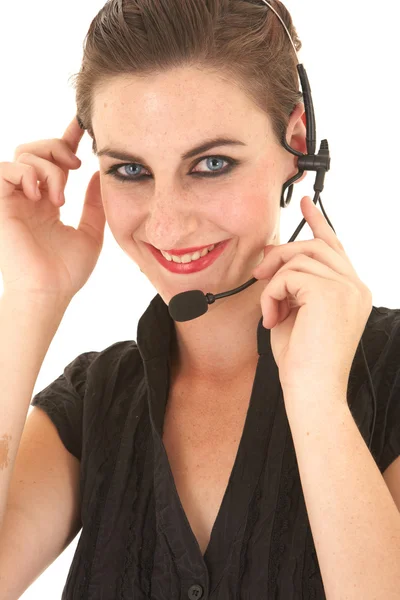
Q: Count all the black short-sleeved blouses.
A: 1